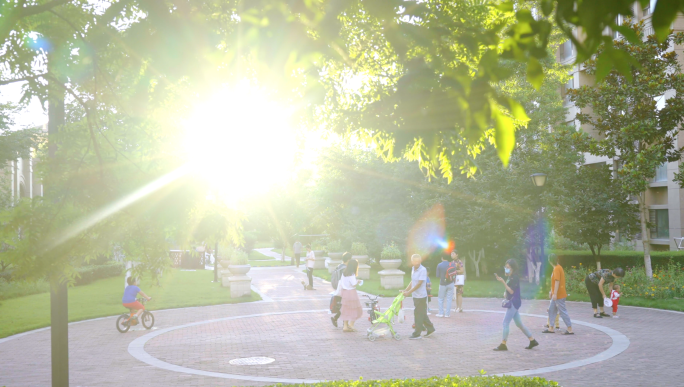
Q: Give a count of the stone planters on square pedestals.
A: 7